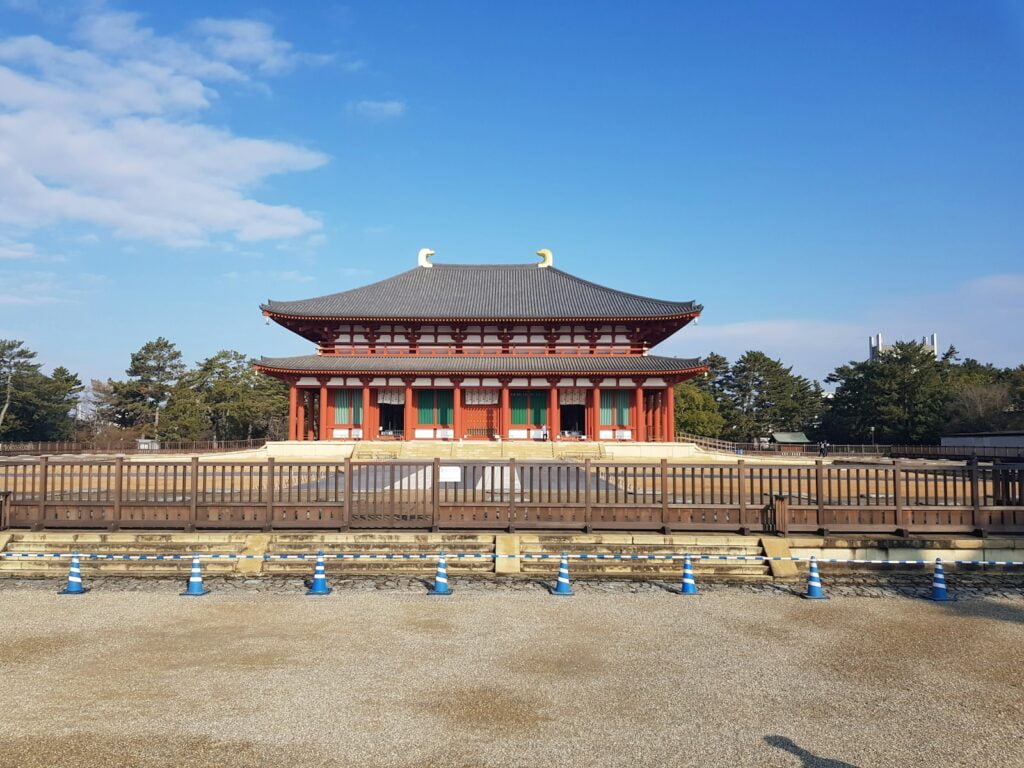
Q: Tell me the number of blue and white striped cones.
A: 8